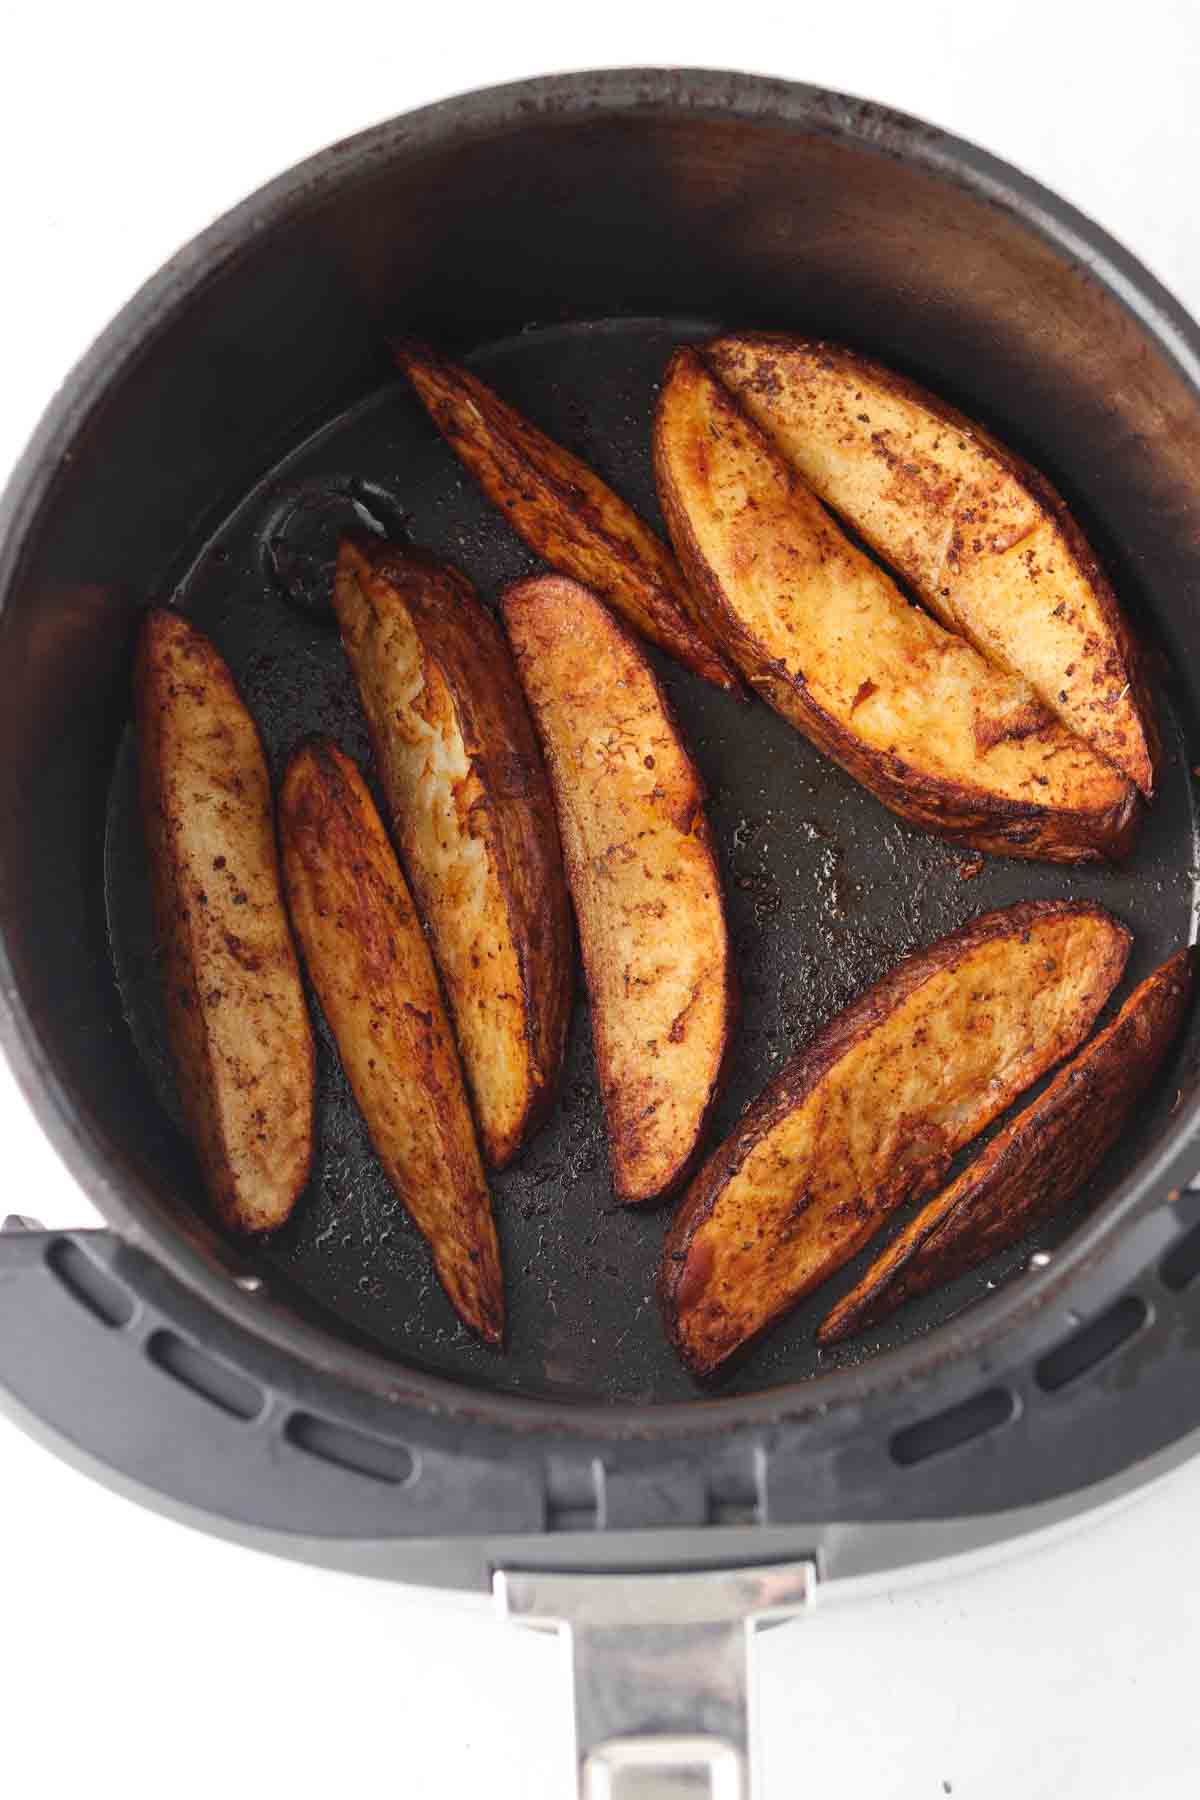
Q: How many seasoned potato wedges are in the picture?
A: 9